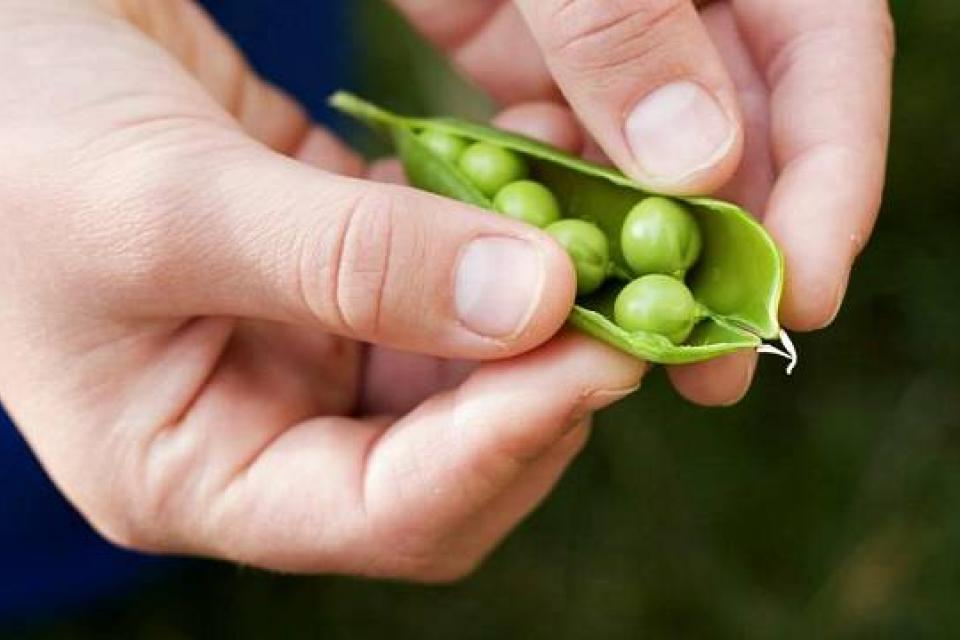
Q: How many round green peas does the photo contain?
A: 6